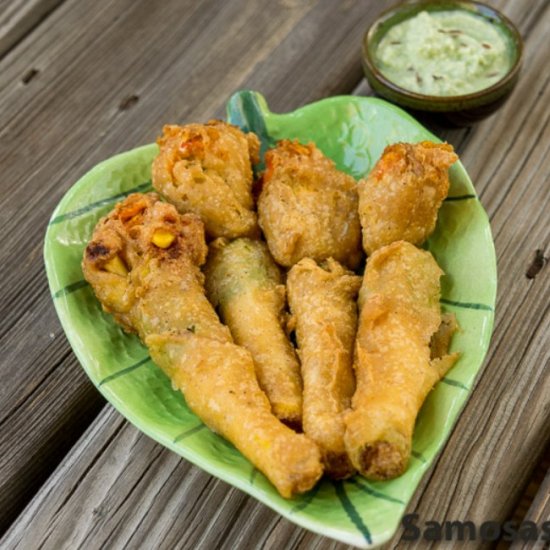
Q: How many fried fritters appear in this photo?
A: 7